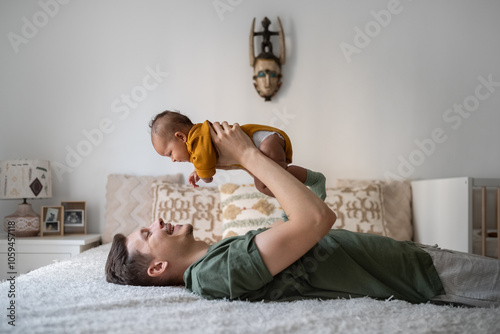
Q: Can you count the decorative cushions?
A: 5